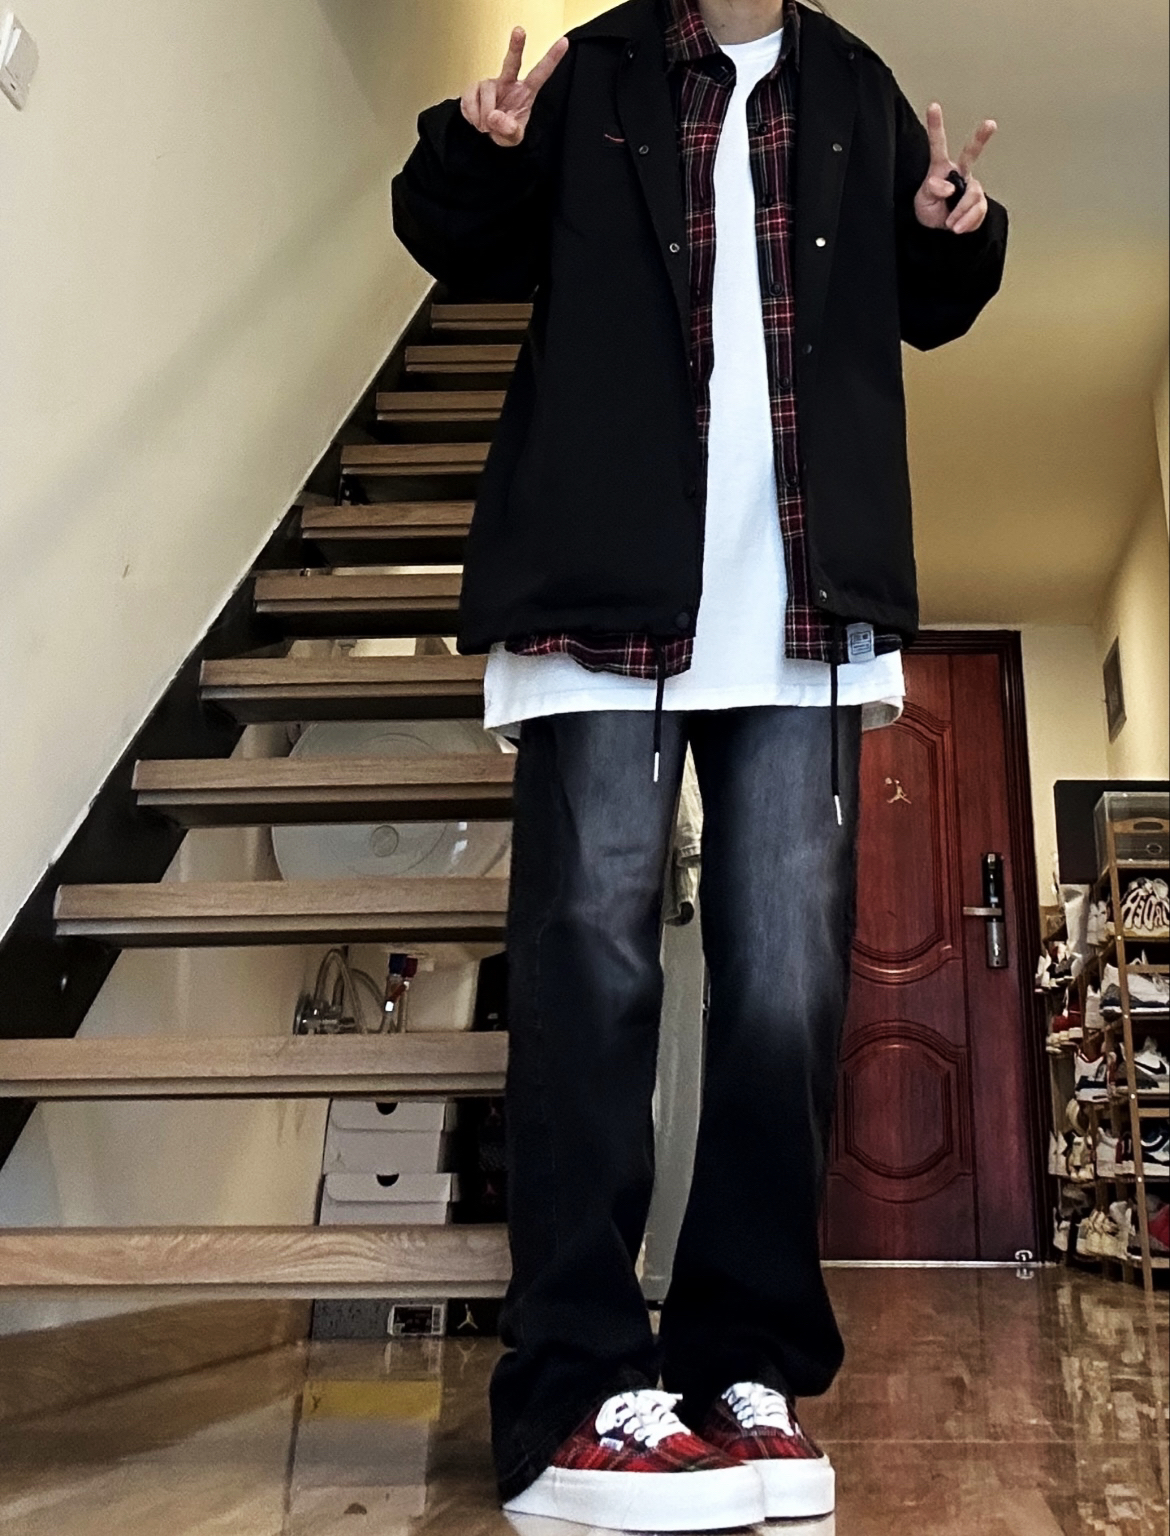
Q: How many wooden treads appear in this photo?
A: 11